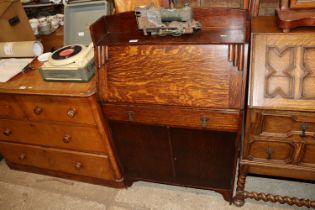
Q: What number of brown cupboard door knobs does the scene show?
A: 6